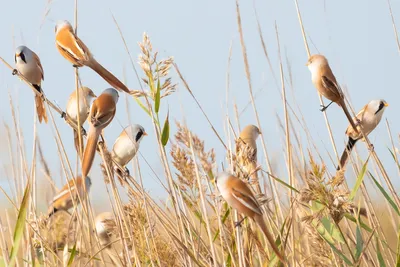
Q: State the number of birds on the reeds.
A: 11